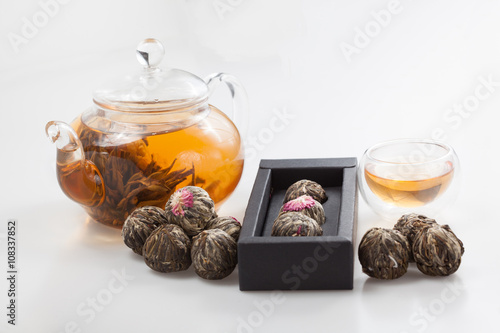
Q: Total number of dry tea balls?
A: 11